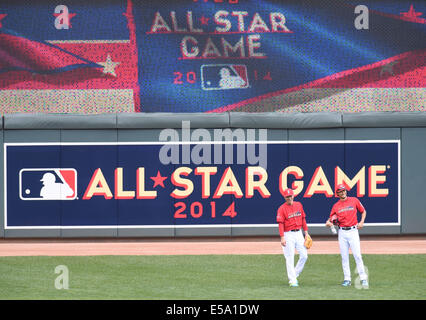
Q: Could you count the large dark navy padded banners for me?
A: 1